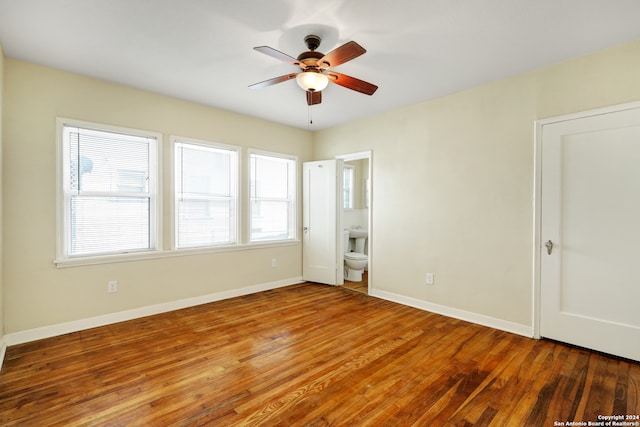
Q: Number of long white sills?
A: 1